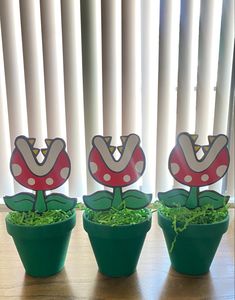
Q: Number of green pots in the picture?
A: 3